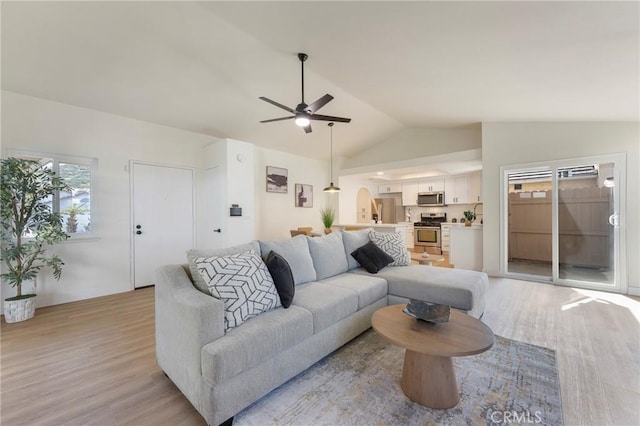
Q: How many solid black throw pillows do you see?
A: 2